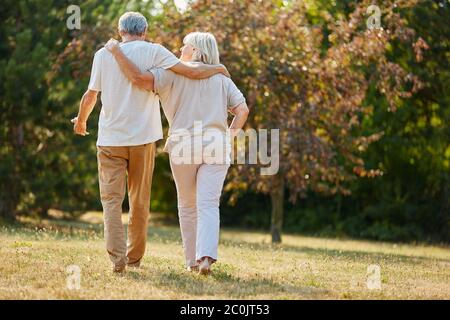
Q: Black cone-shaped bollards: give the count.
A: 0